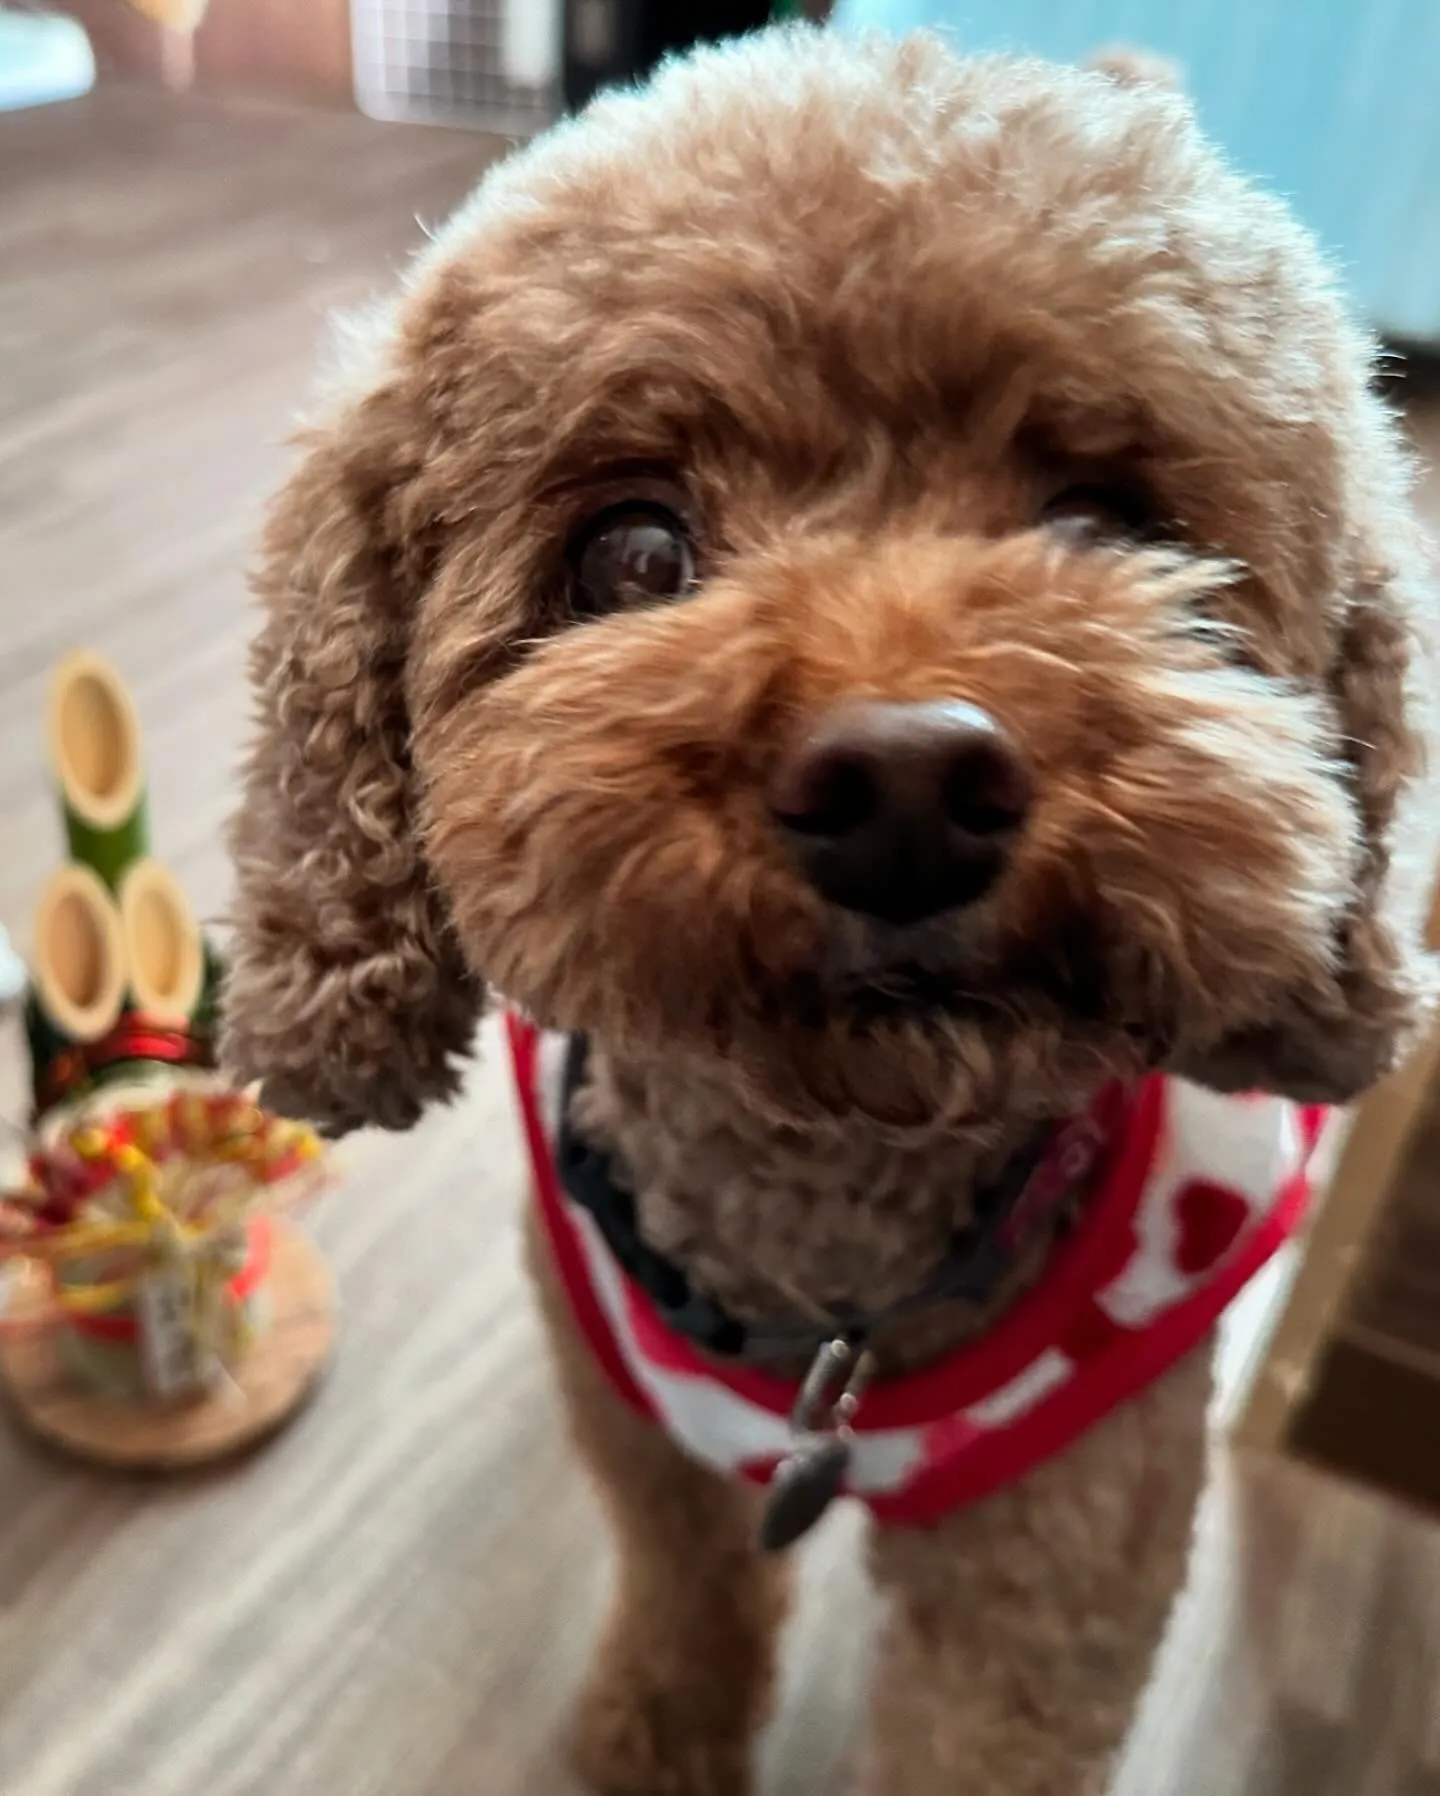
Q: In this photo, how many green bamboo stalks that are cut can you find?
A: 3